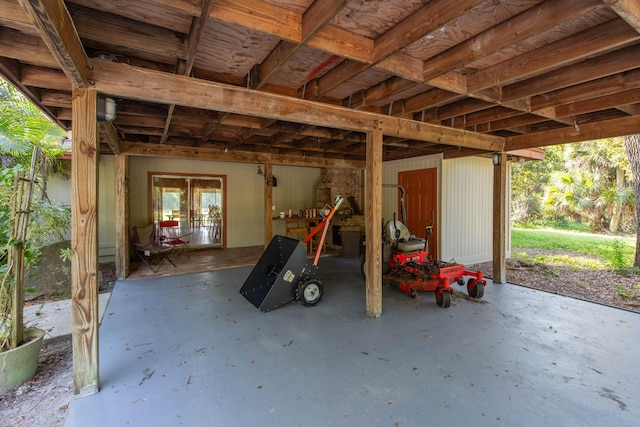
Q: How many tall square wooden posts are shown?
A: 5